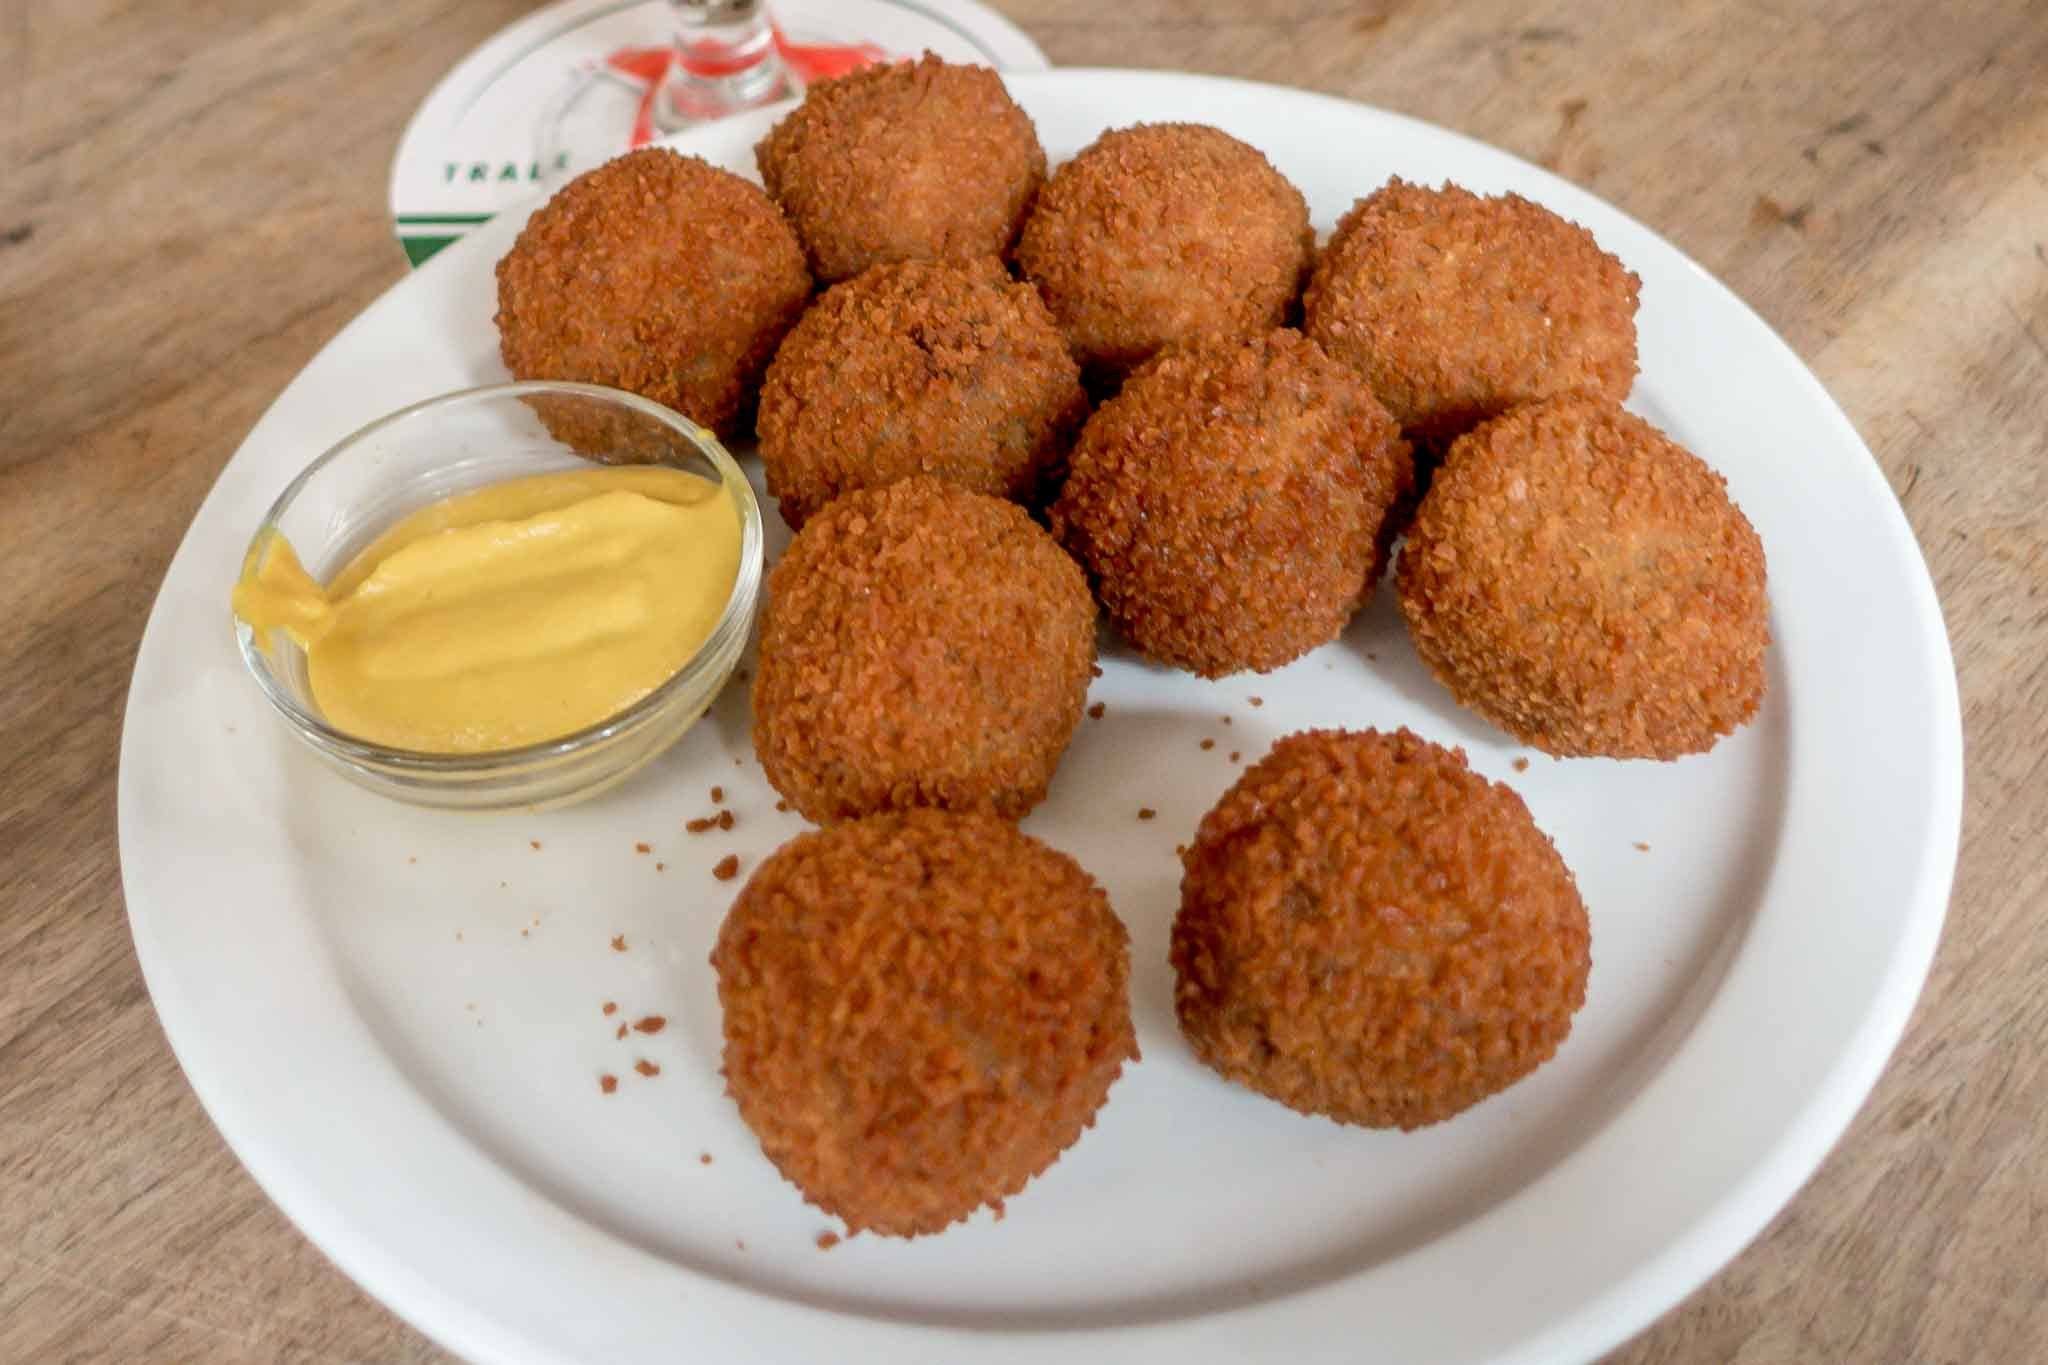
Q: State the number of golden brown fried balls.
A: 10